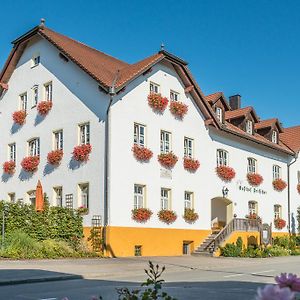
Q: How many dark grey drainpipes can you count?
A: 2